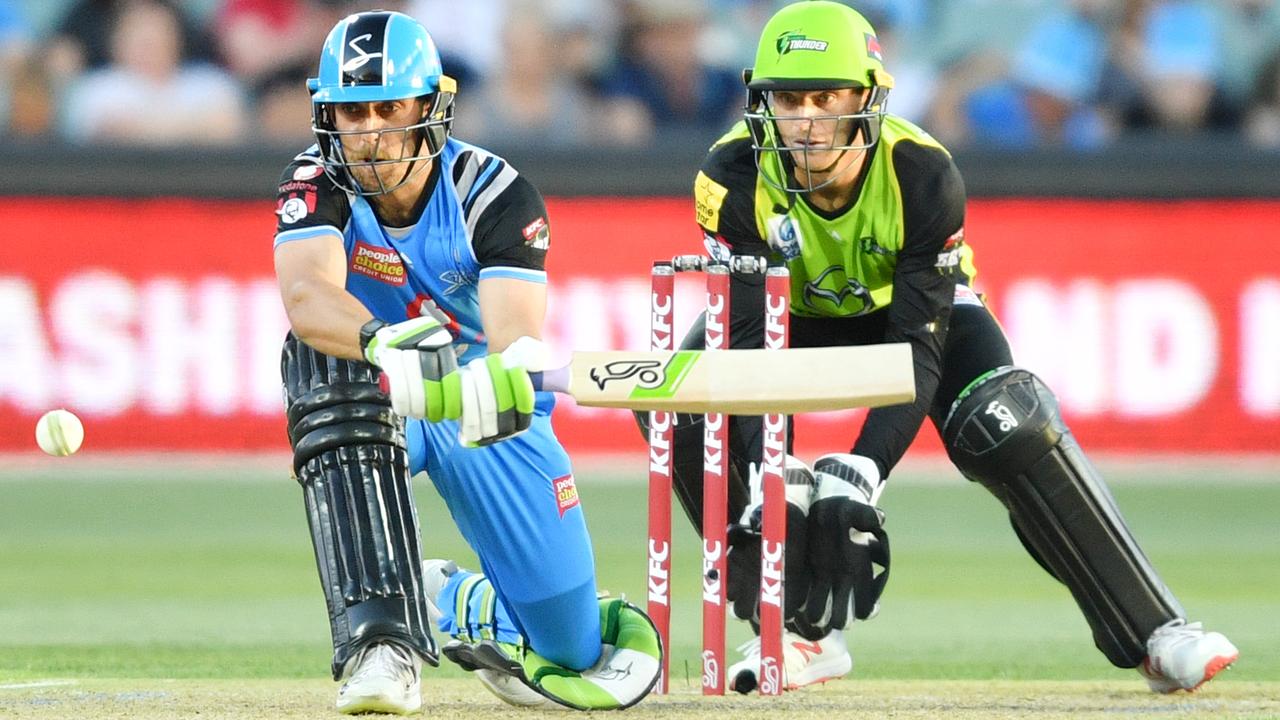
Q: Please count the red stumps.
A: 3